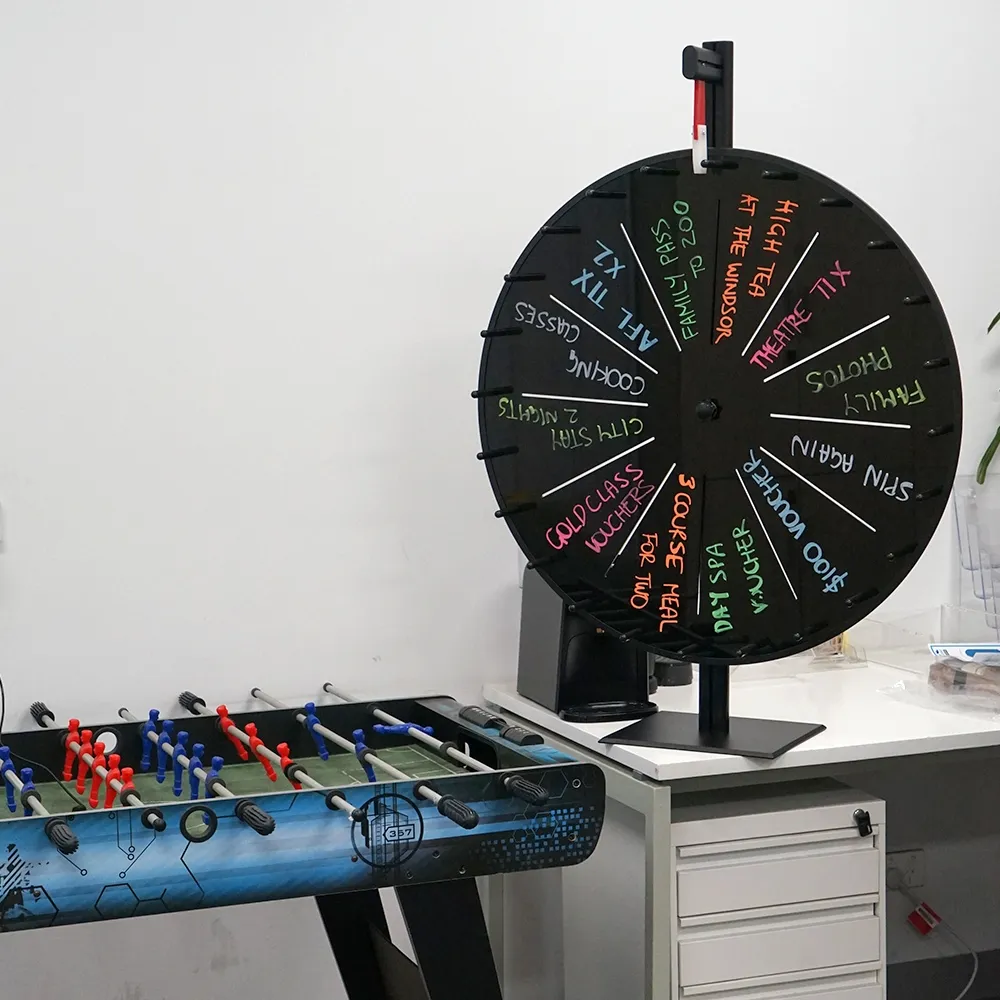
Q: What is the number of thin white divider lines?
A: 11